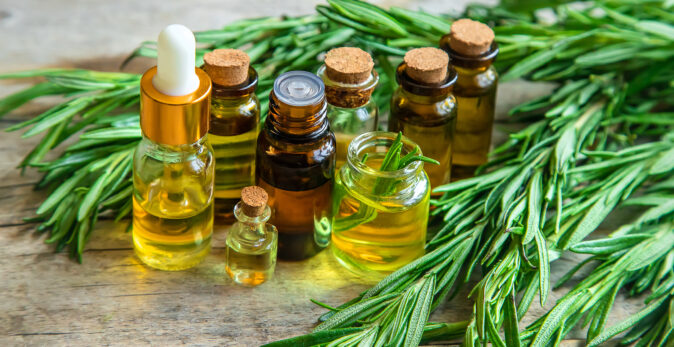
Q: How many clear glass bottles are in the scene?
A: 4